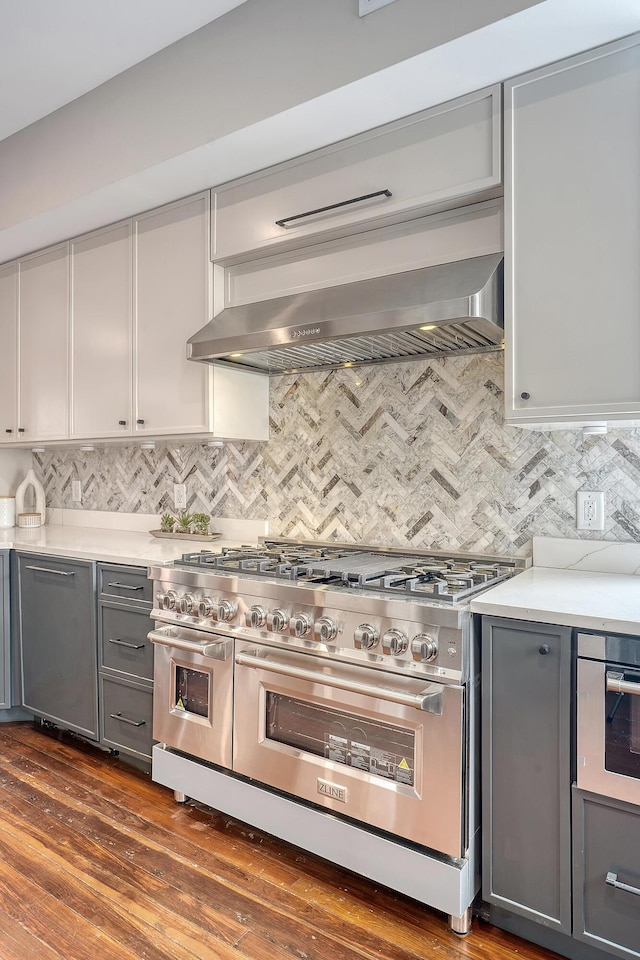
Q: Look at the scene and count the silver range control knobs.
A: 11